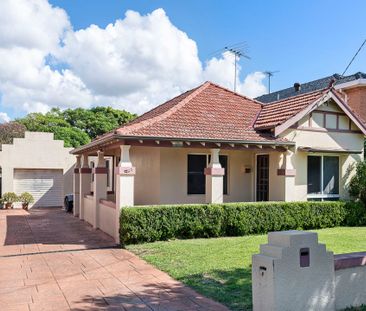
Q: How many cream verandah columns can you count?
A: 6